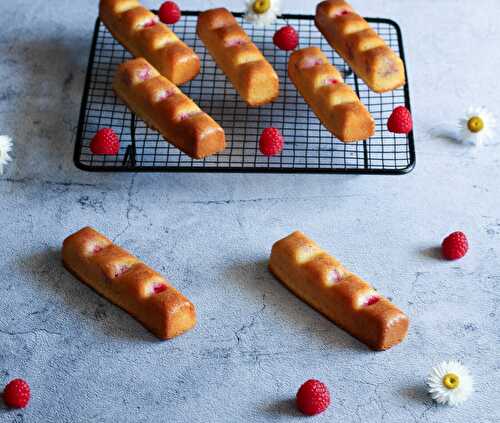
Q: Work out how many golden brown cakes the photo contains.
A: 7